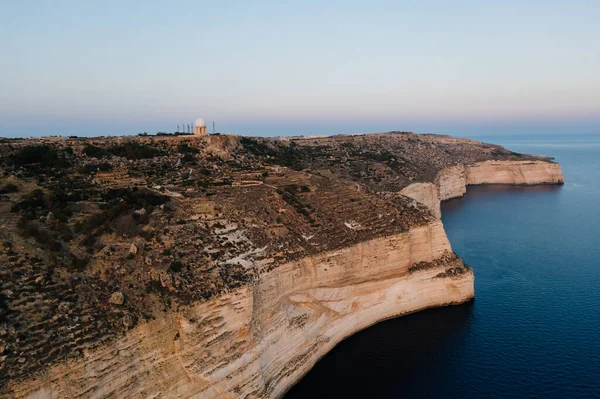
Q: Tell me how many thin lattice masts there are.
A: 5